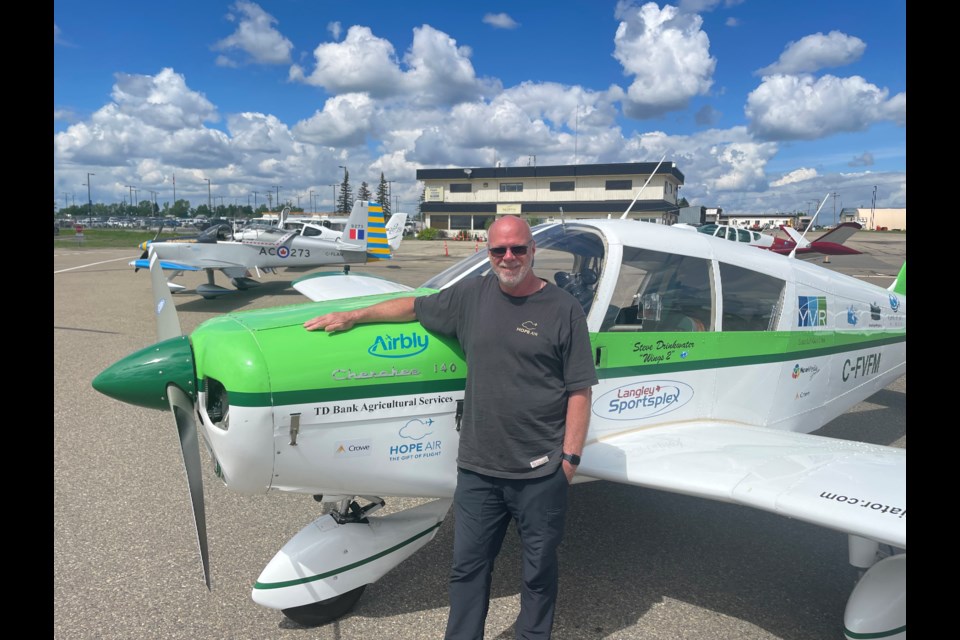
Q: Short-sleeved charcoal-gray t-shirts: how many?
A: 1